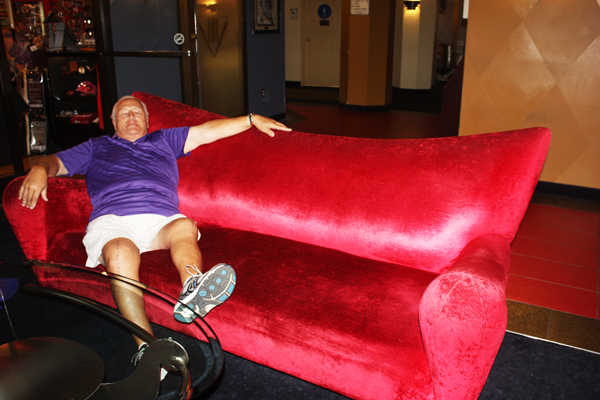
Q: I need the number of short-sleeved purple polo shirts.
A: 1